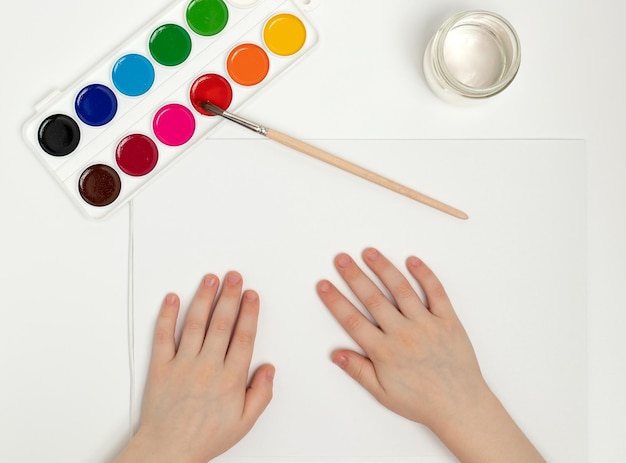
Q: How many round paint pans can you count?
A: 12